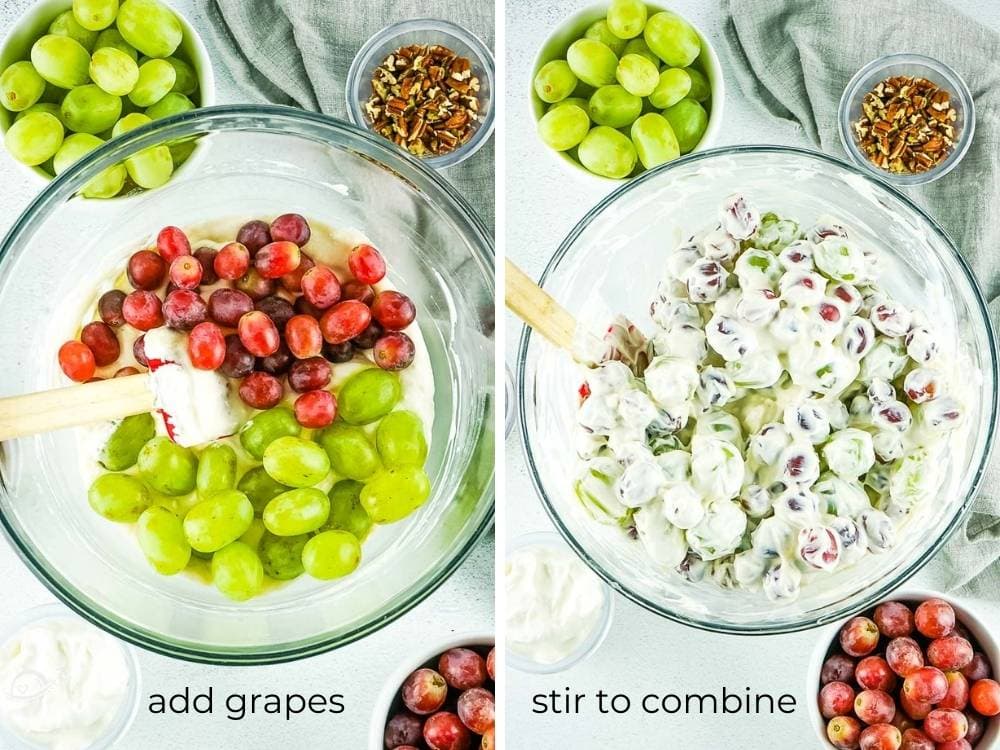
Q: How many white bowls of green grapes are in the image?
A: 2